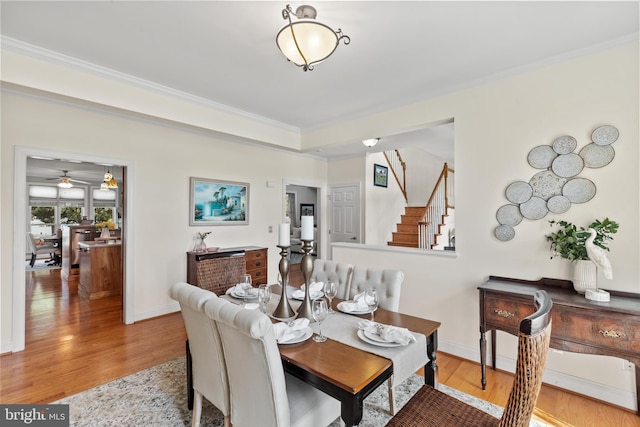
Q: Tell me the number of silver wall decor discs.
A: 12